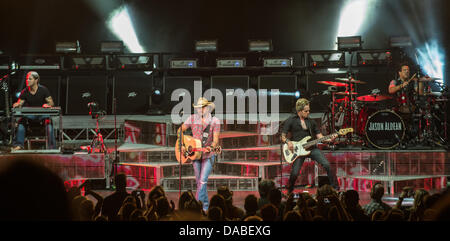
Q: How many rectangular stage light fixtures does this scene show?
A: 6